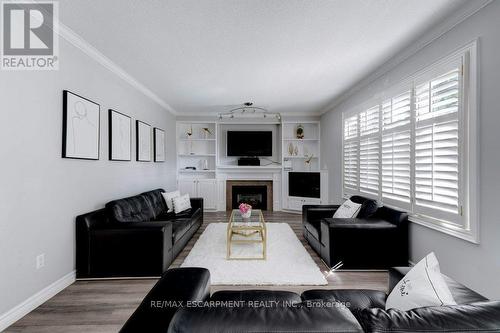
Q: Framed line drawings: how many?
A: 4